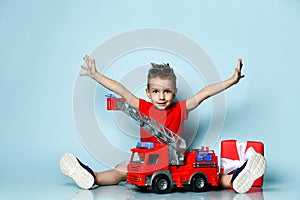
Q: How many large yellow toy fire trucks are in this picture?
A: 0